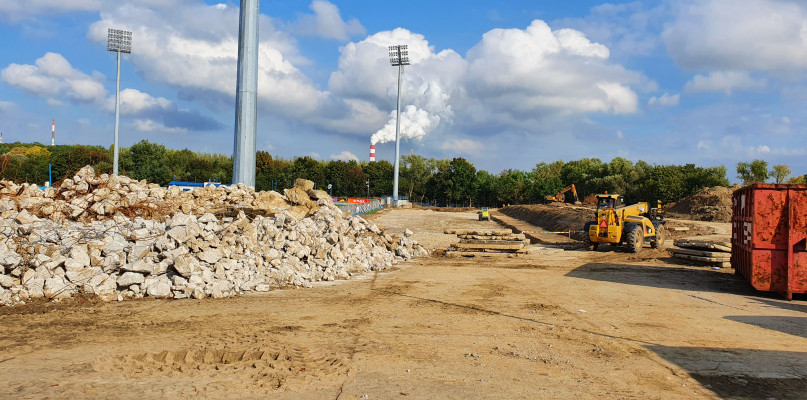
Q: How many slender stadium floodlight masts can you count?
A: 2